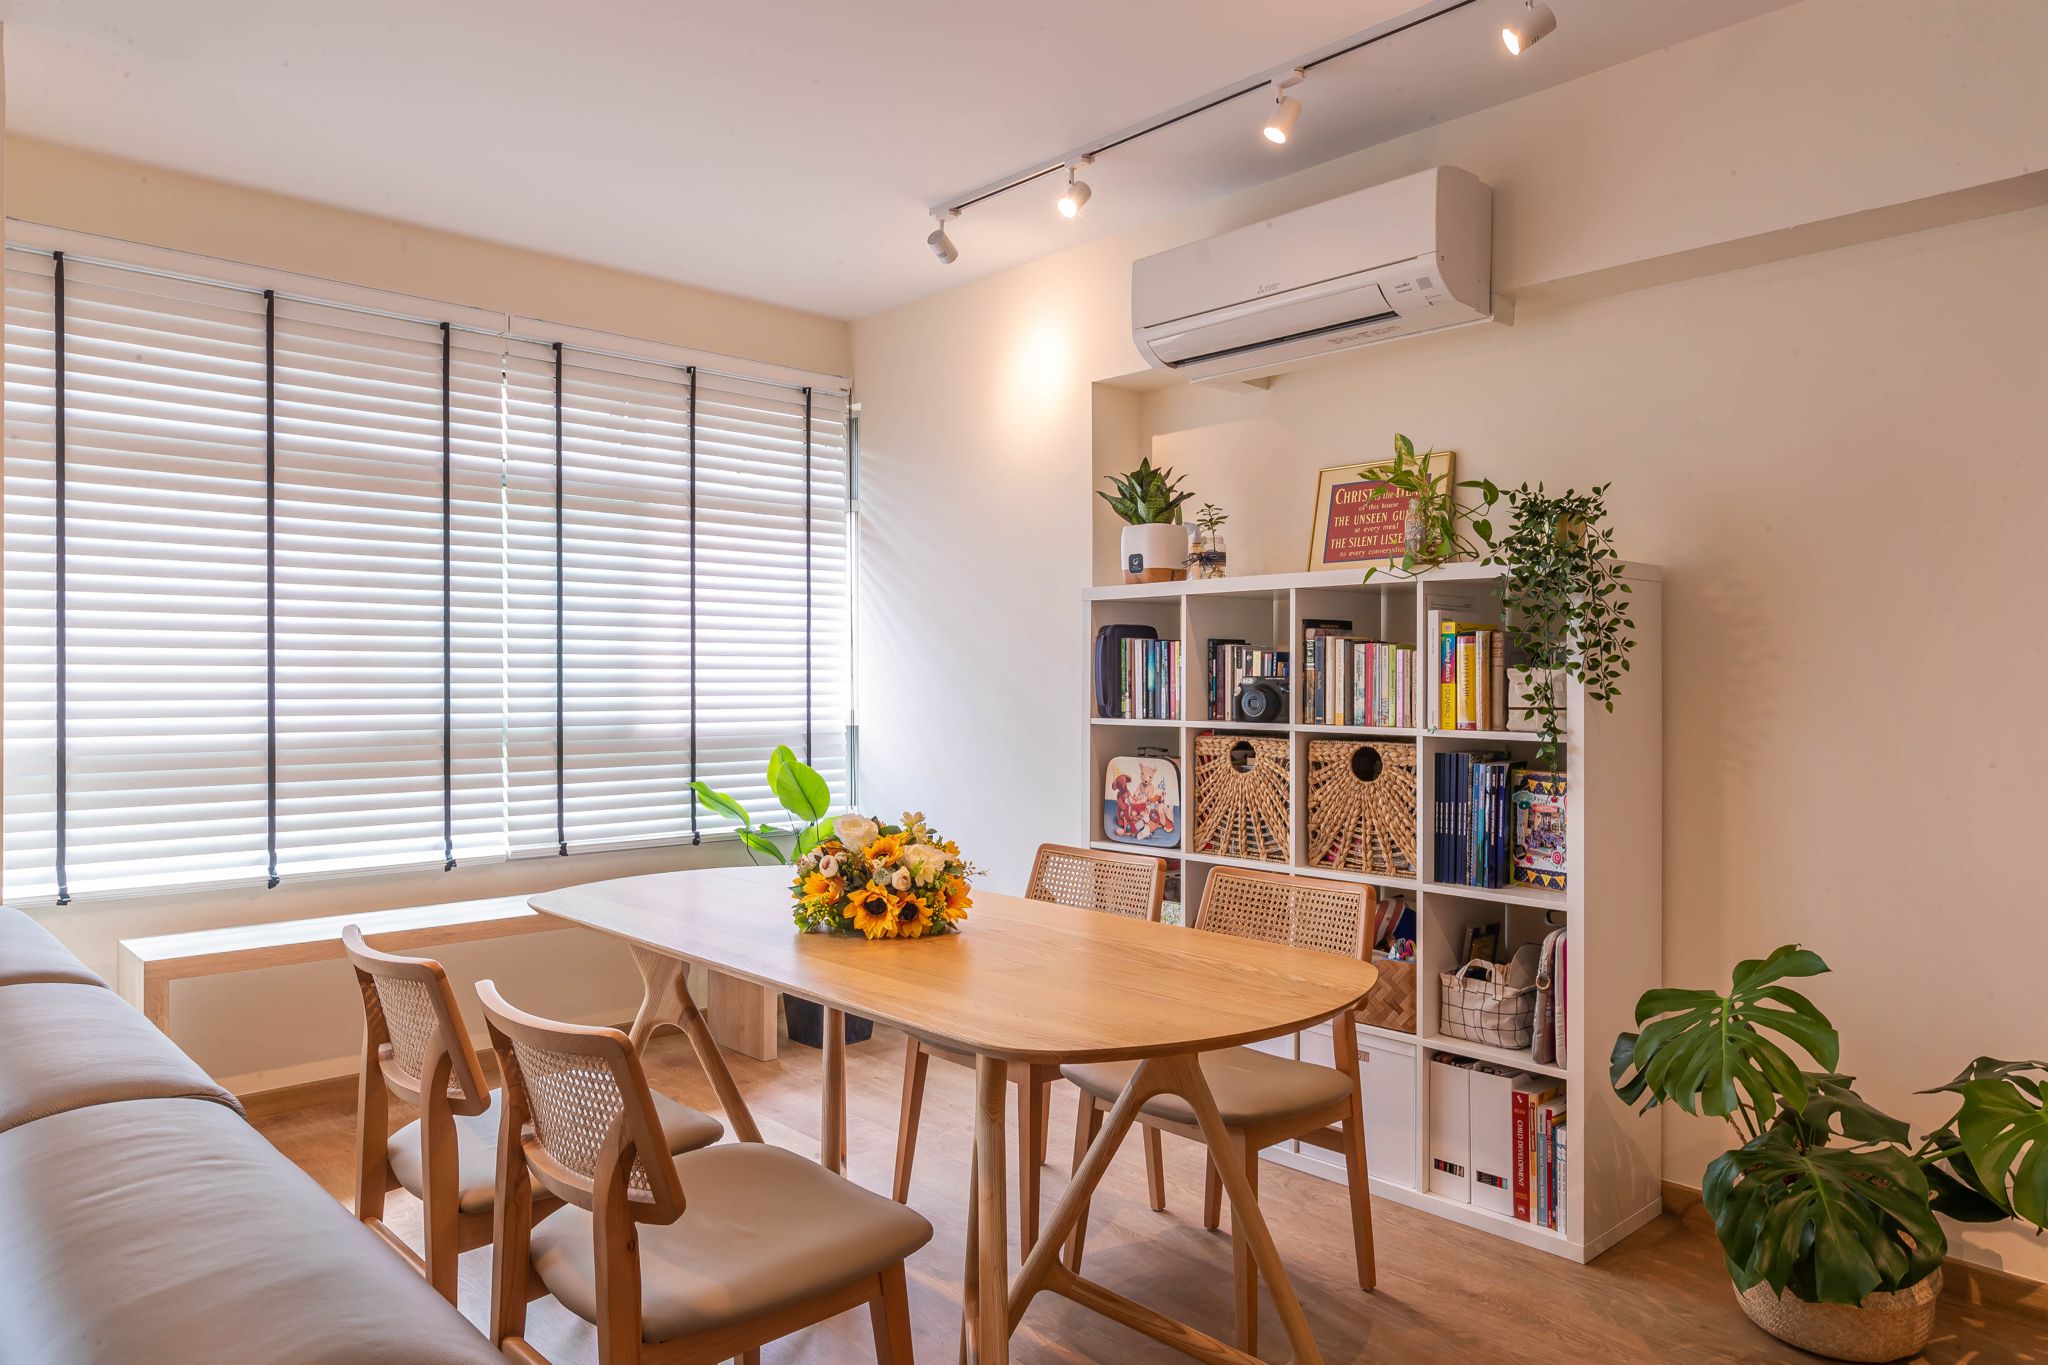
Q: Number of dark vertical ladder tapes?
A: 6